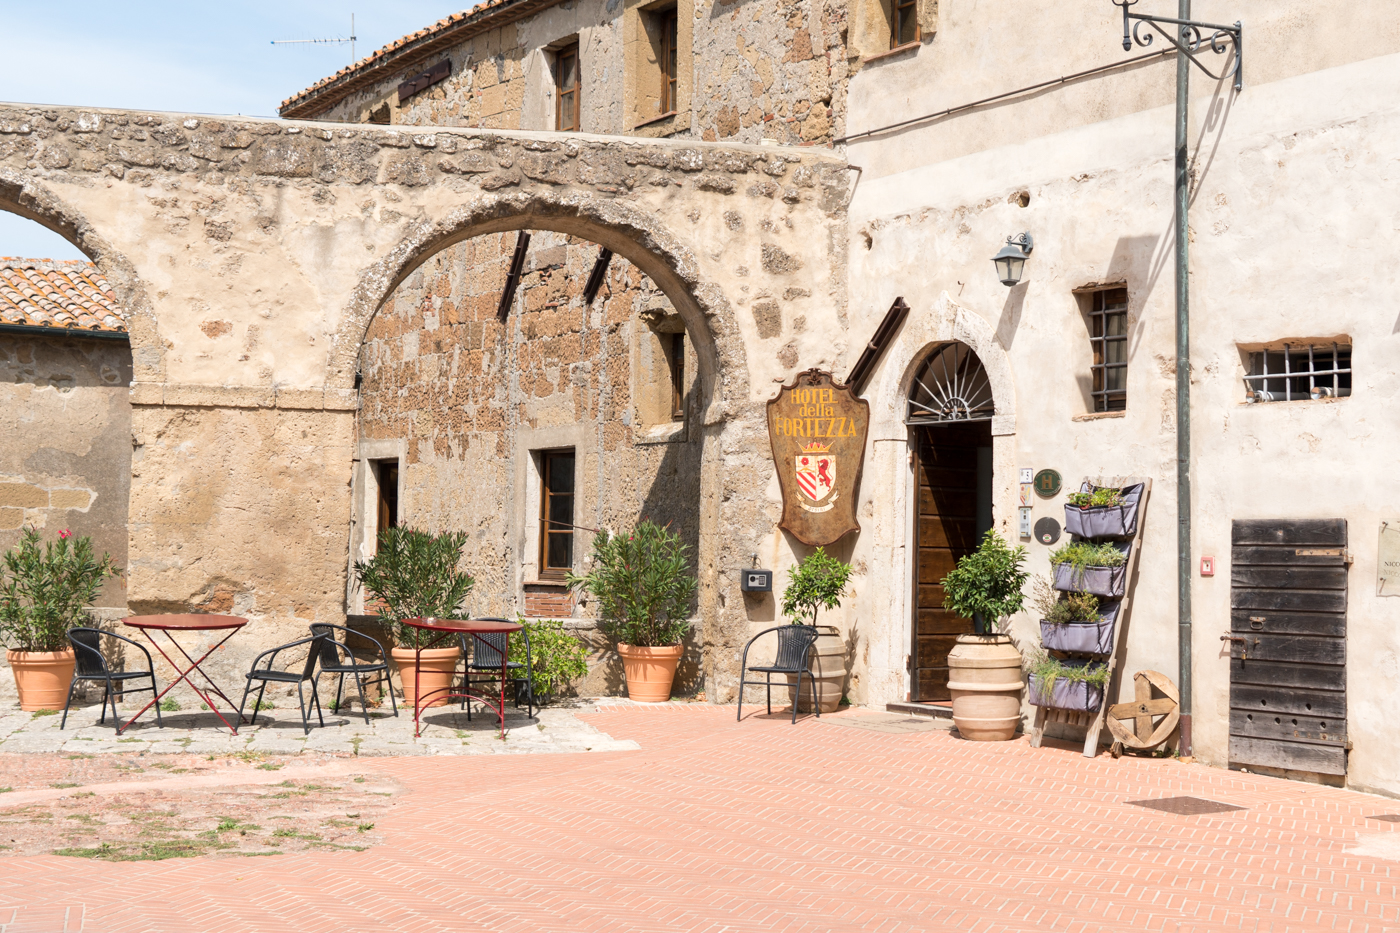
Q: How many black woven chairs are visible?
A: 5